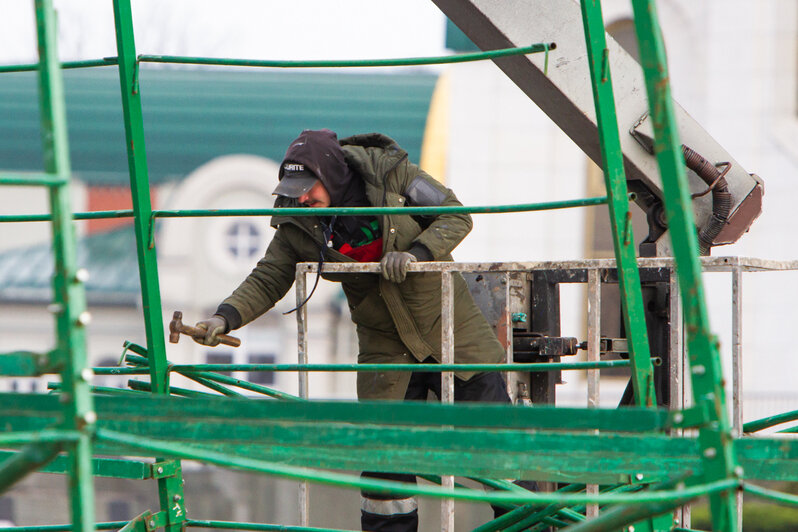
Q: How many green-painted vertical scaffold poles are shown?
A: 4